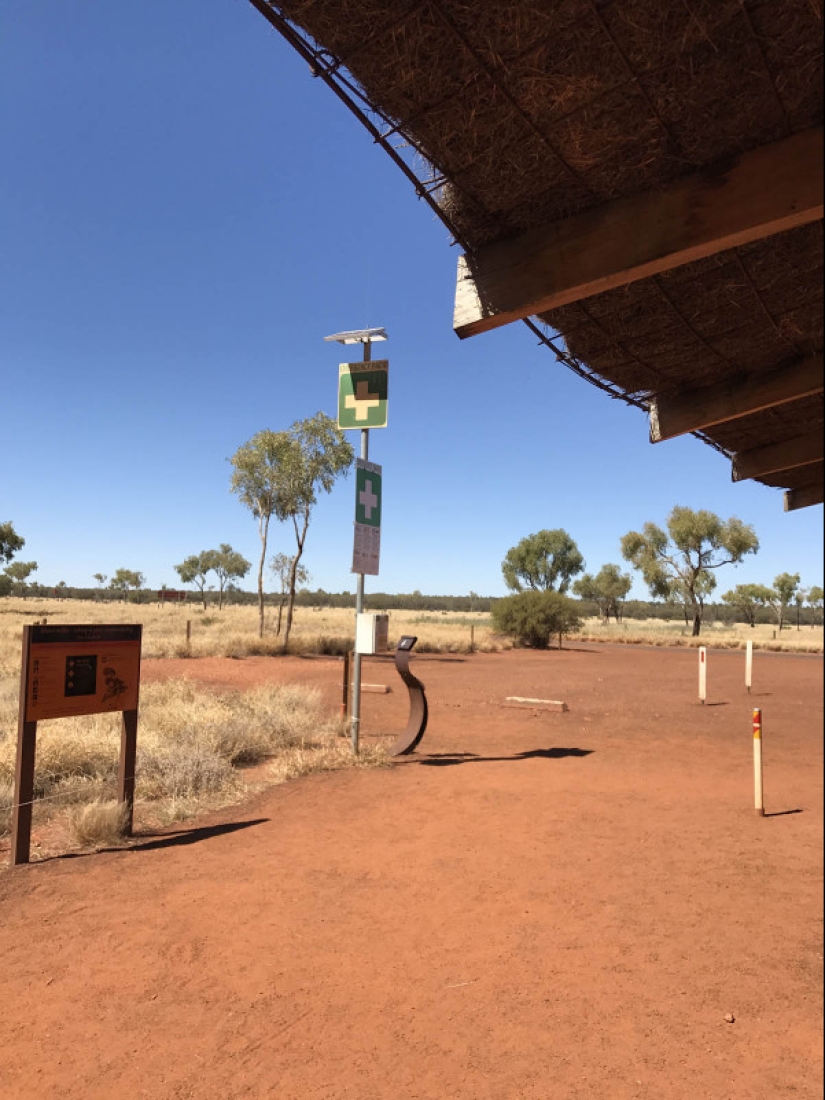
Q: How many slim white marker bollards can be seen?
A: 3